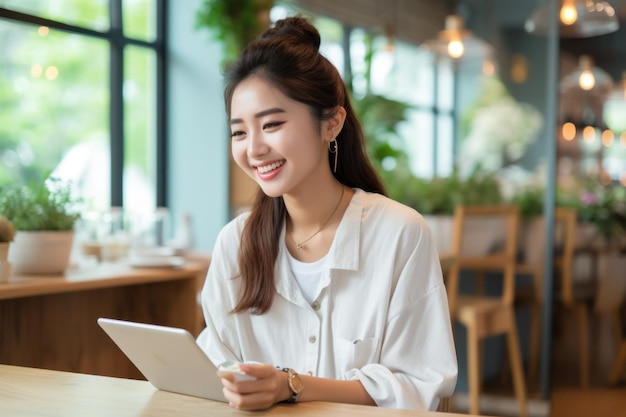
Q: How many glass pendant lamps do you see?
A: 3